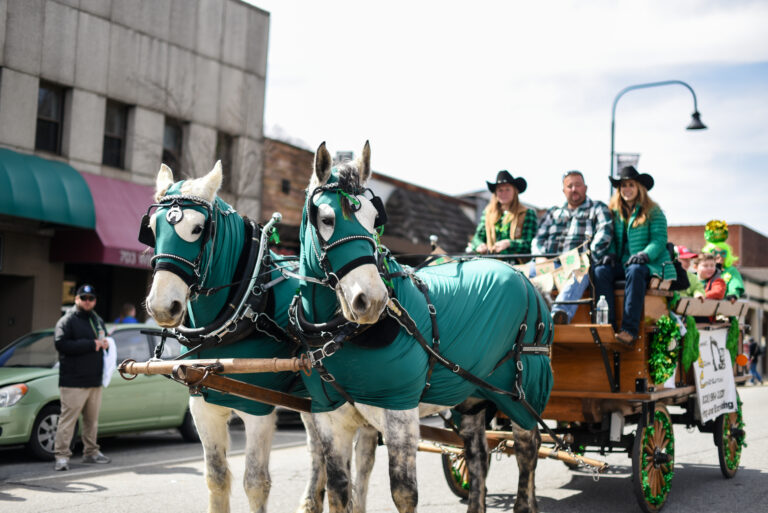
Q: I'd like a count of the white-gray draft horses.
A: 2